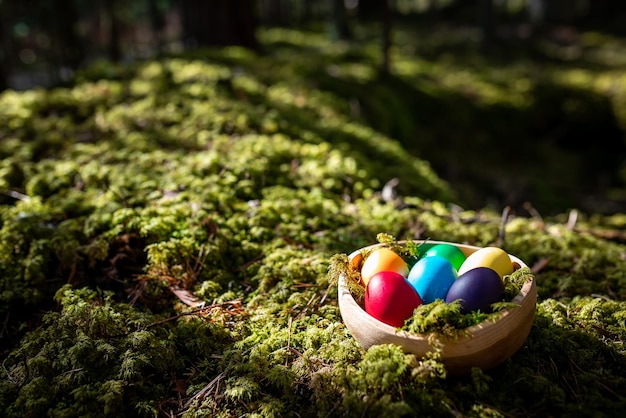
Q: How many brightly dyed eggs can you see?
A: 6